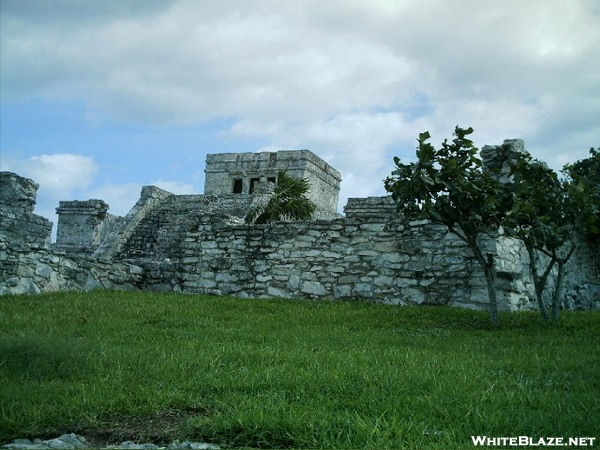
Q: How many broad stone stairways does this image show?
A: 1